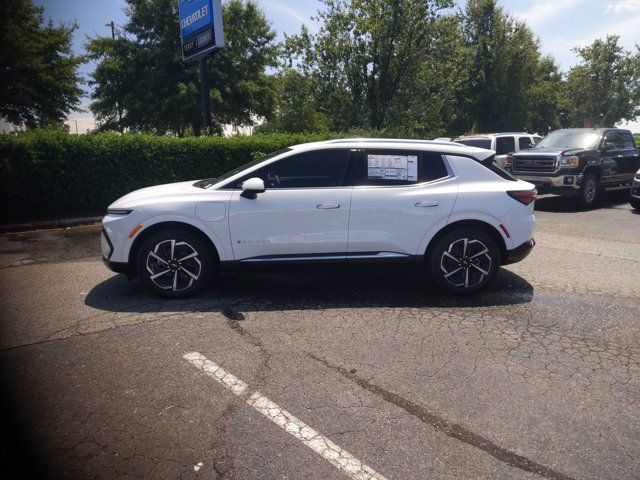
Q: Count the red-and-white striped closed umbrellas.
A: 0